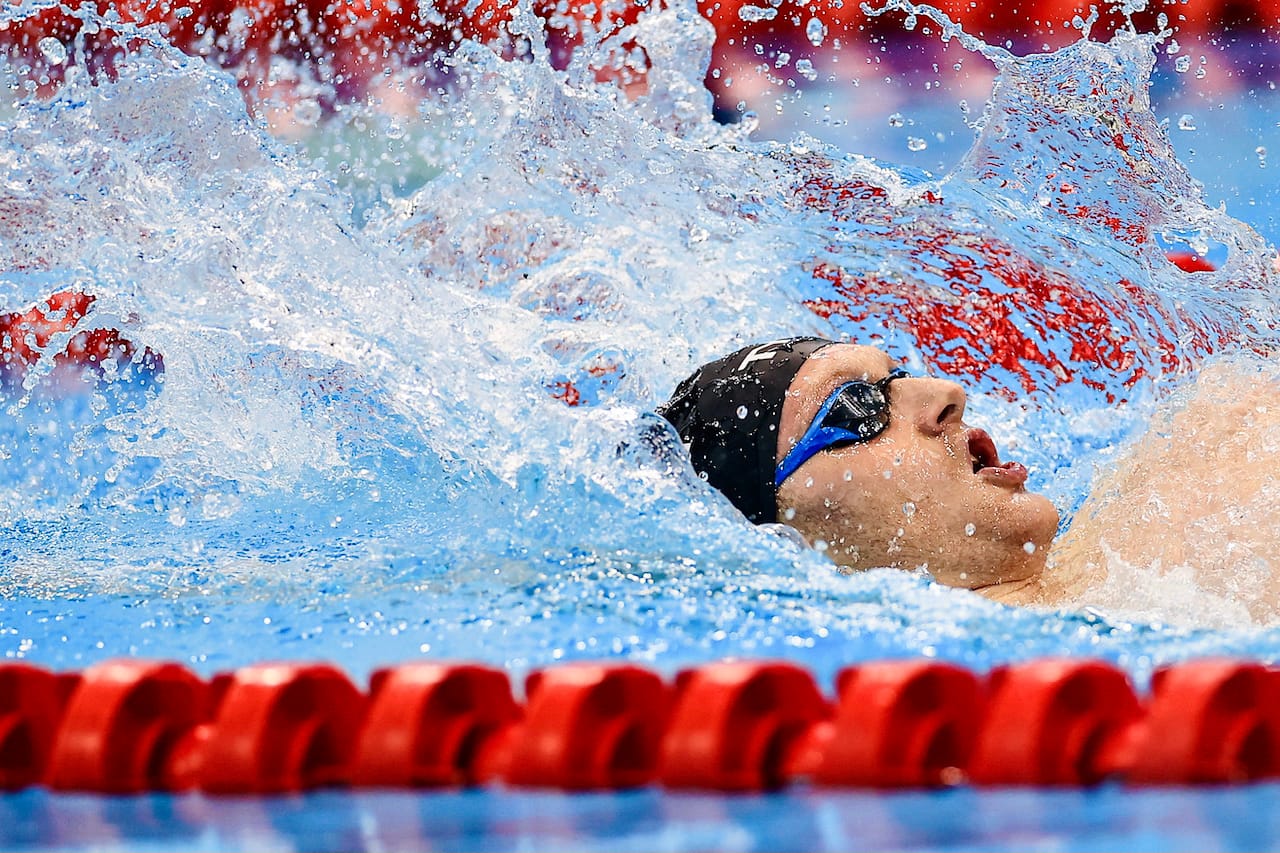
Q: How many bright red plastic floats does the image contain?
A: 9